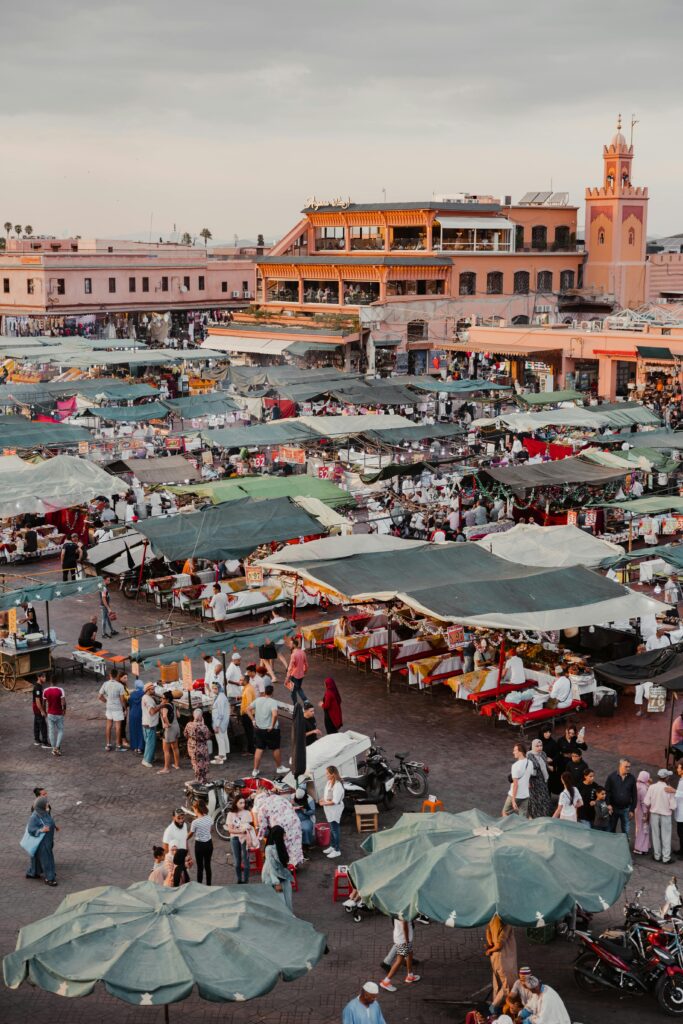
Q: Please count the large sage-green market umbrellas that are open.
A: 2